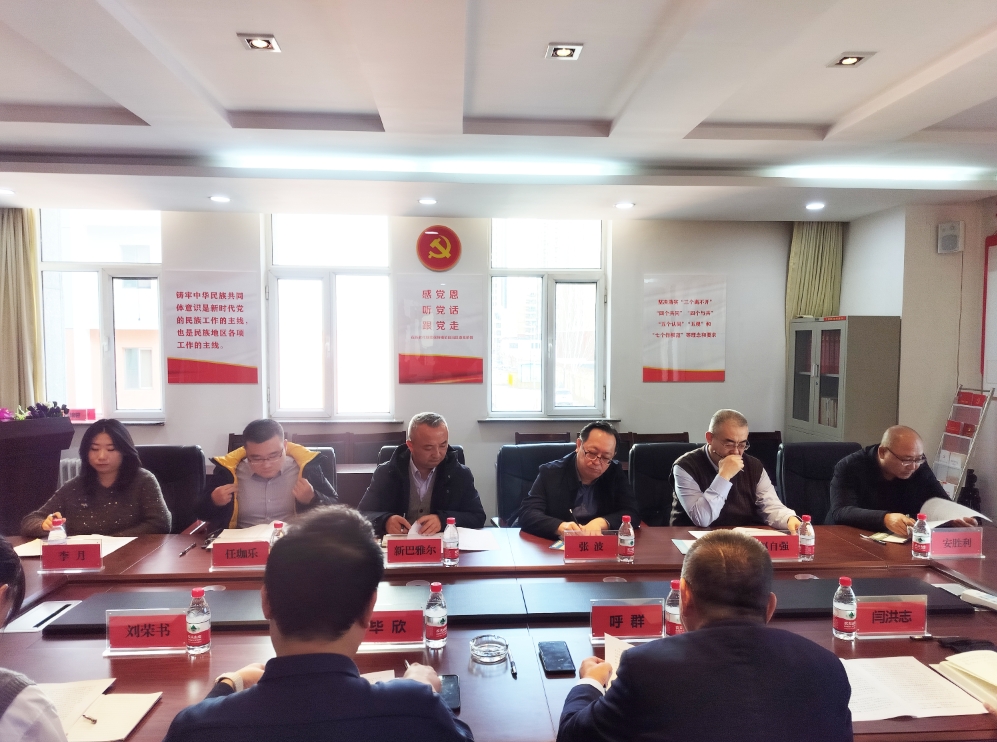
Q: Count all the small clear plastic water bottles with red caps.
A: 10